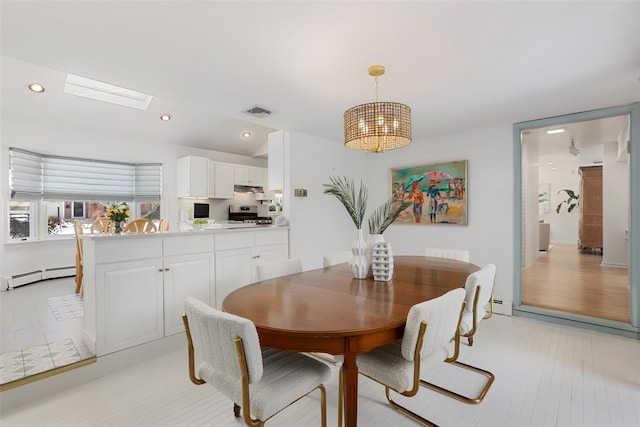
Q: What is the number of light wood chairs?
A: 4